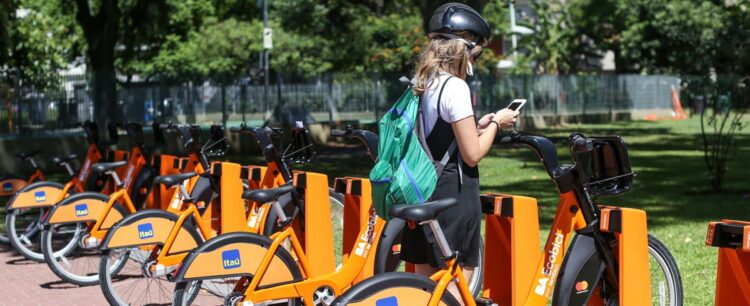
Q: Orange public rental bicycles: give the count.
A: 6